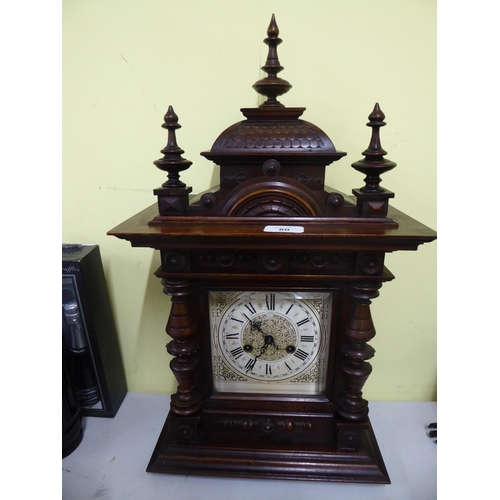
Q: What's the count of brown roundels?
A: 11